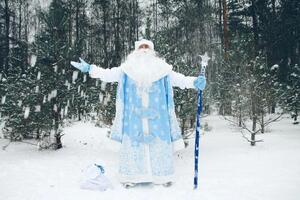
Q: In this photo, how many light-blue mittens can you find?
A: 2